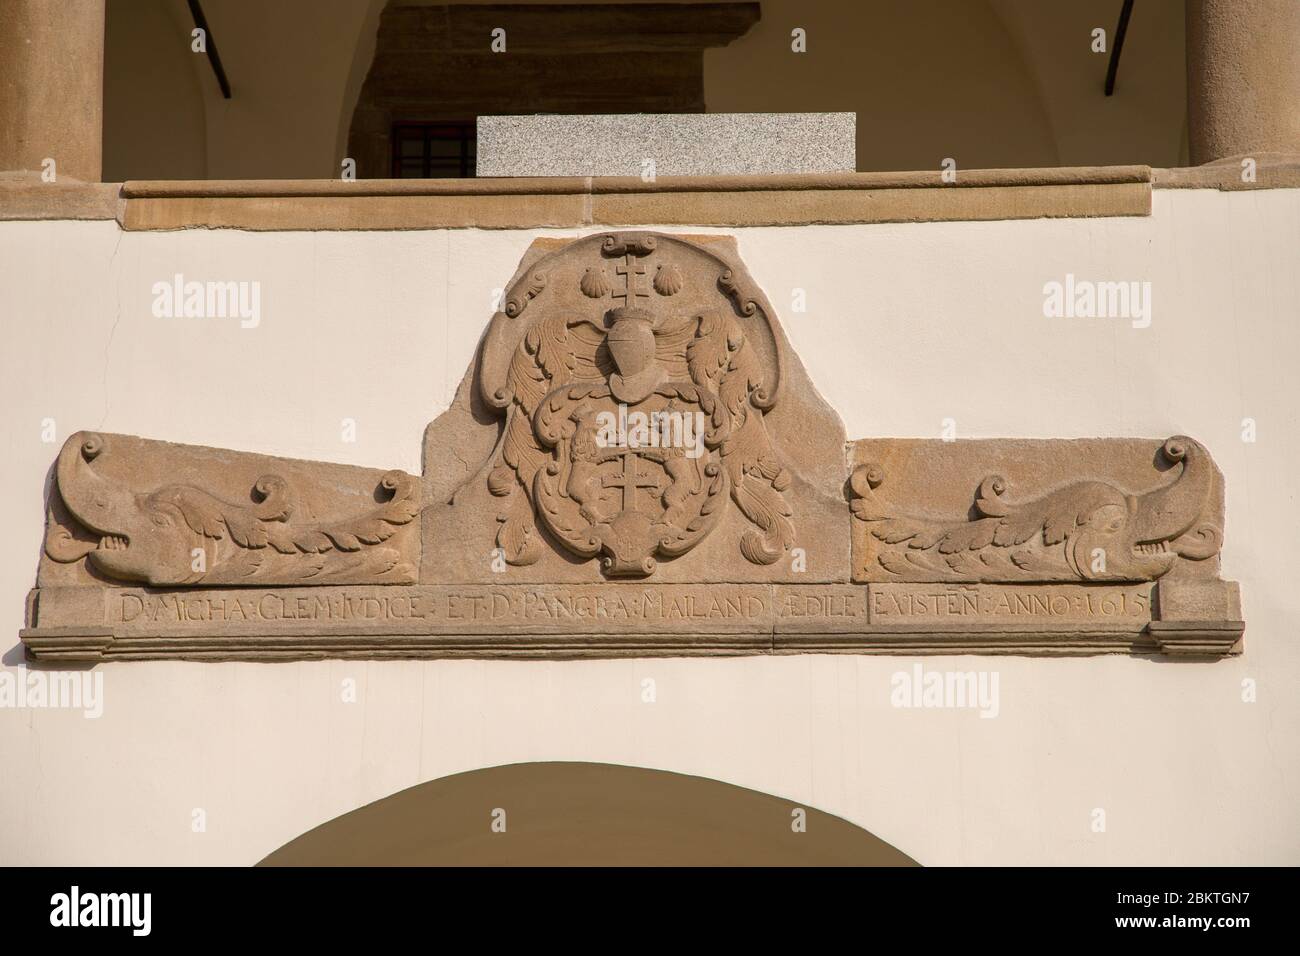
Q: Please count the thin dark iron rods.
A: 2